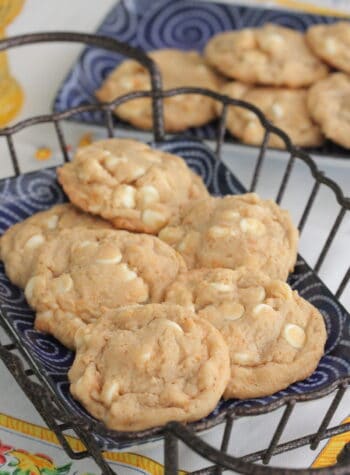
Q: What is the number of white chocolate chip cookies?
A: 11